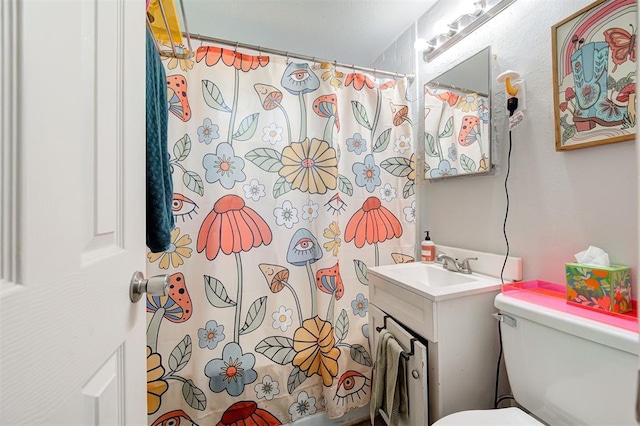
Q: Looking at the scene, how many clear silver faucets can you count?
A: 1